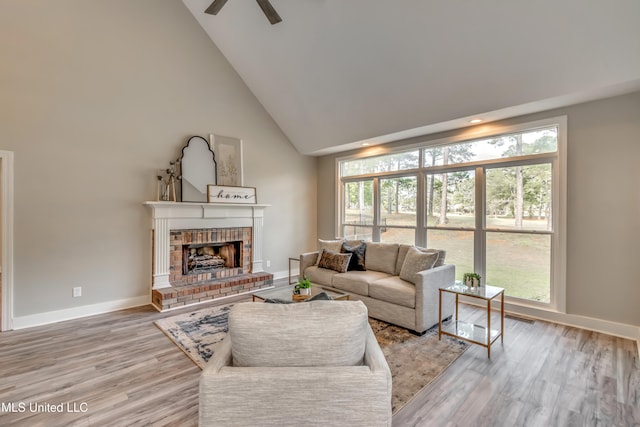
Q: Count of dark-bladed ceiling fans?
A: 1